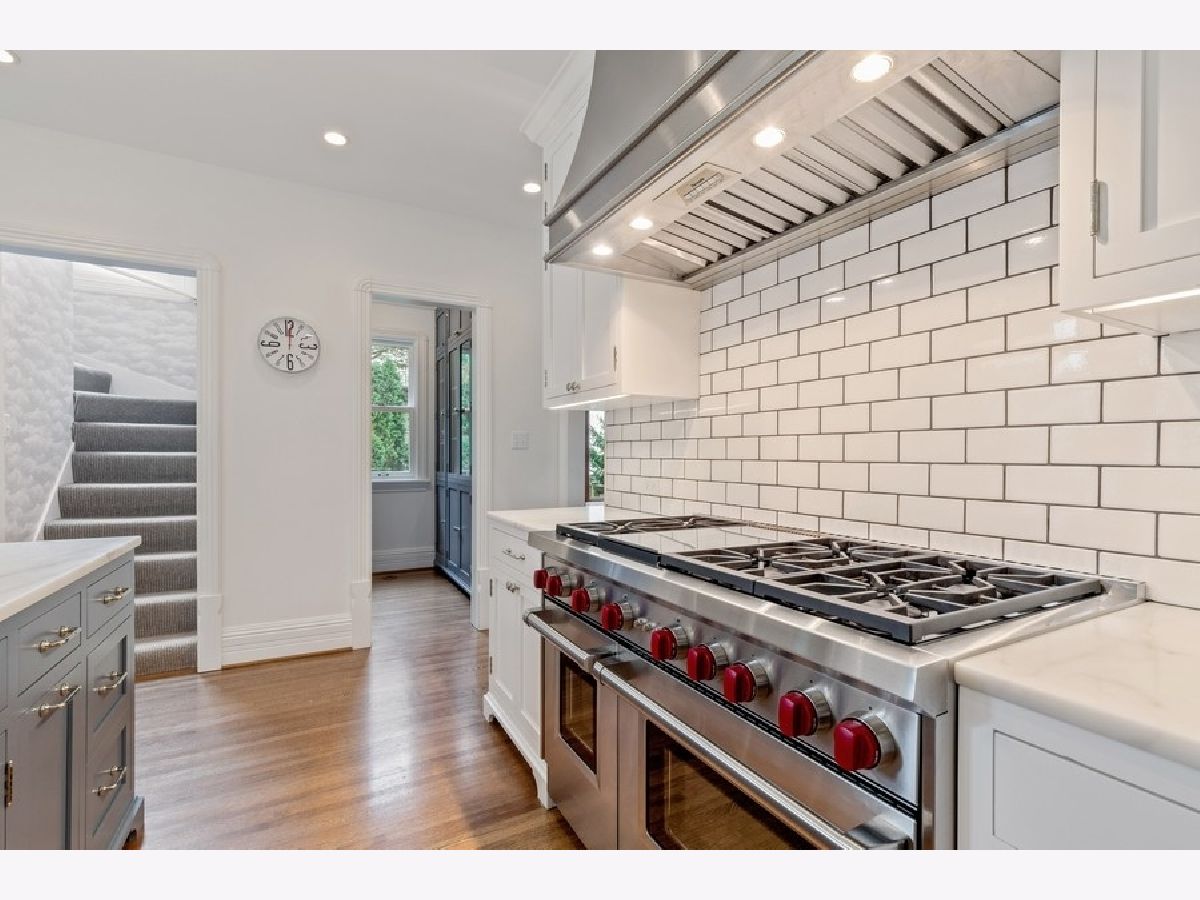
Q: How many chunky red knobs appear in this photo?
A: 9